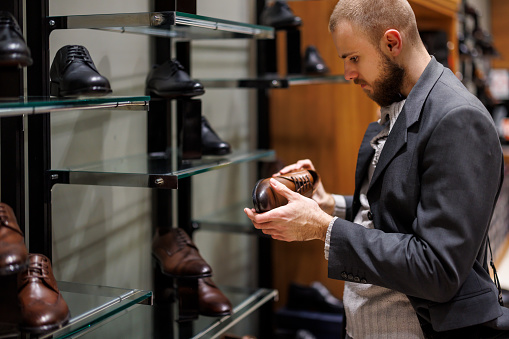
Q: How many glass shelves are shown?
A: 7